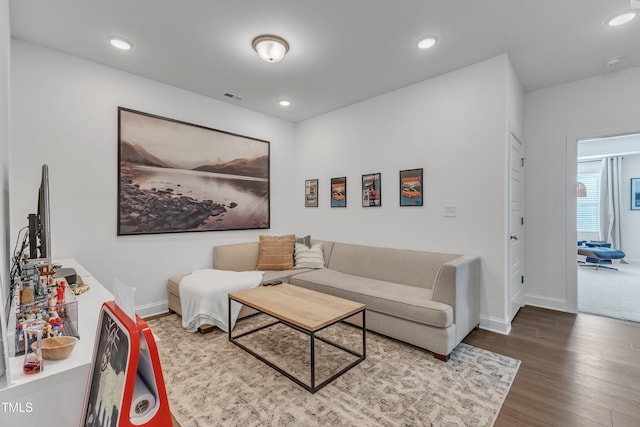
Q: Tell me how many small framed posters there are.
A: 4